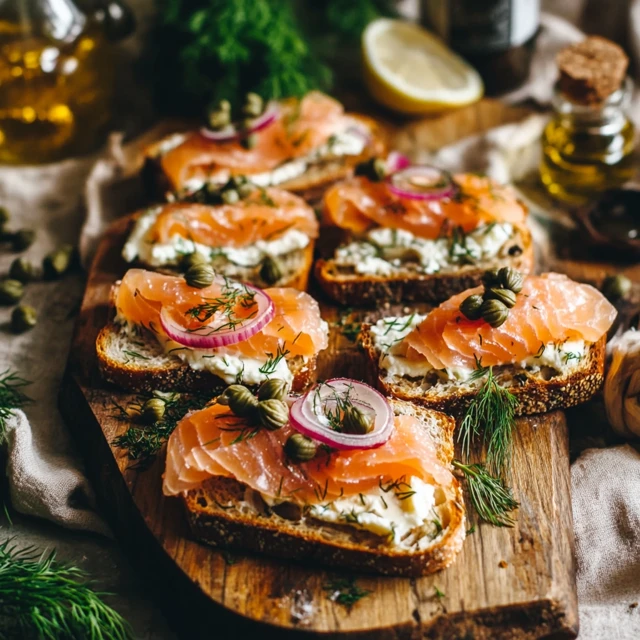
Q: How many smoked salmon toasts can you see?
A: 6